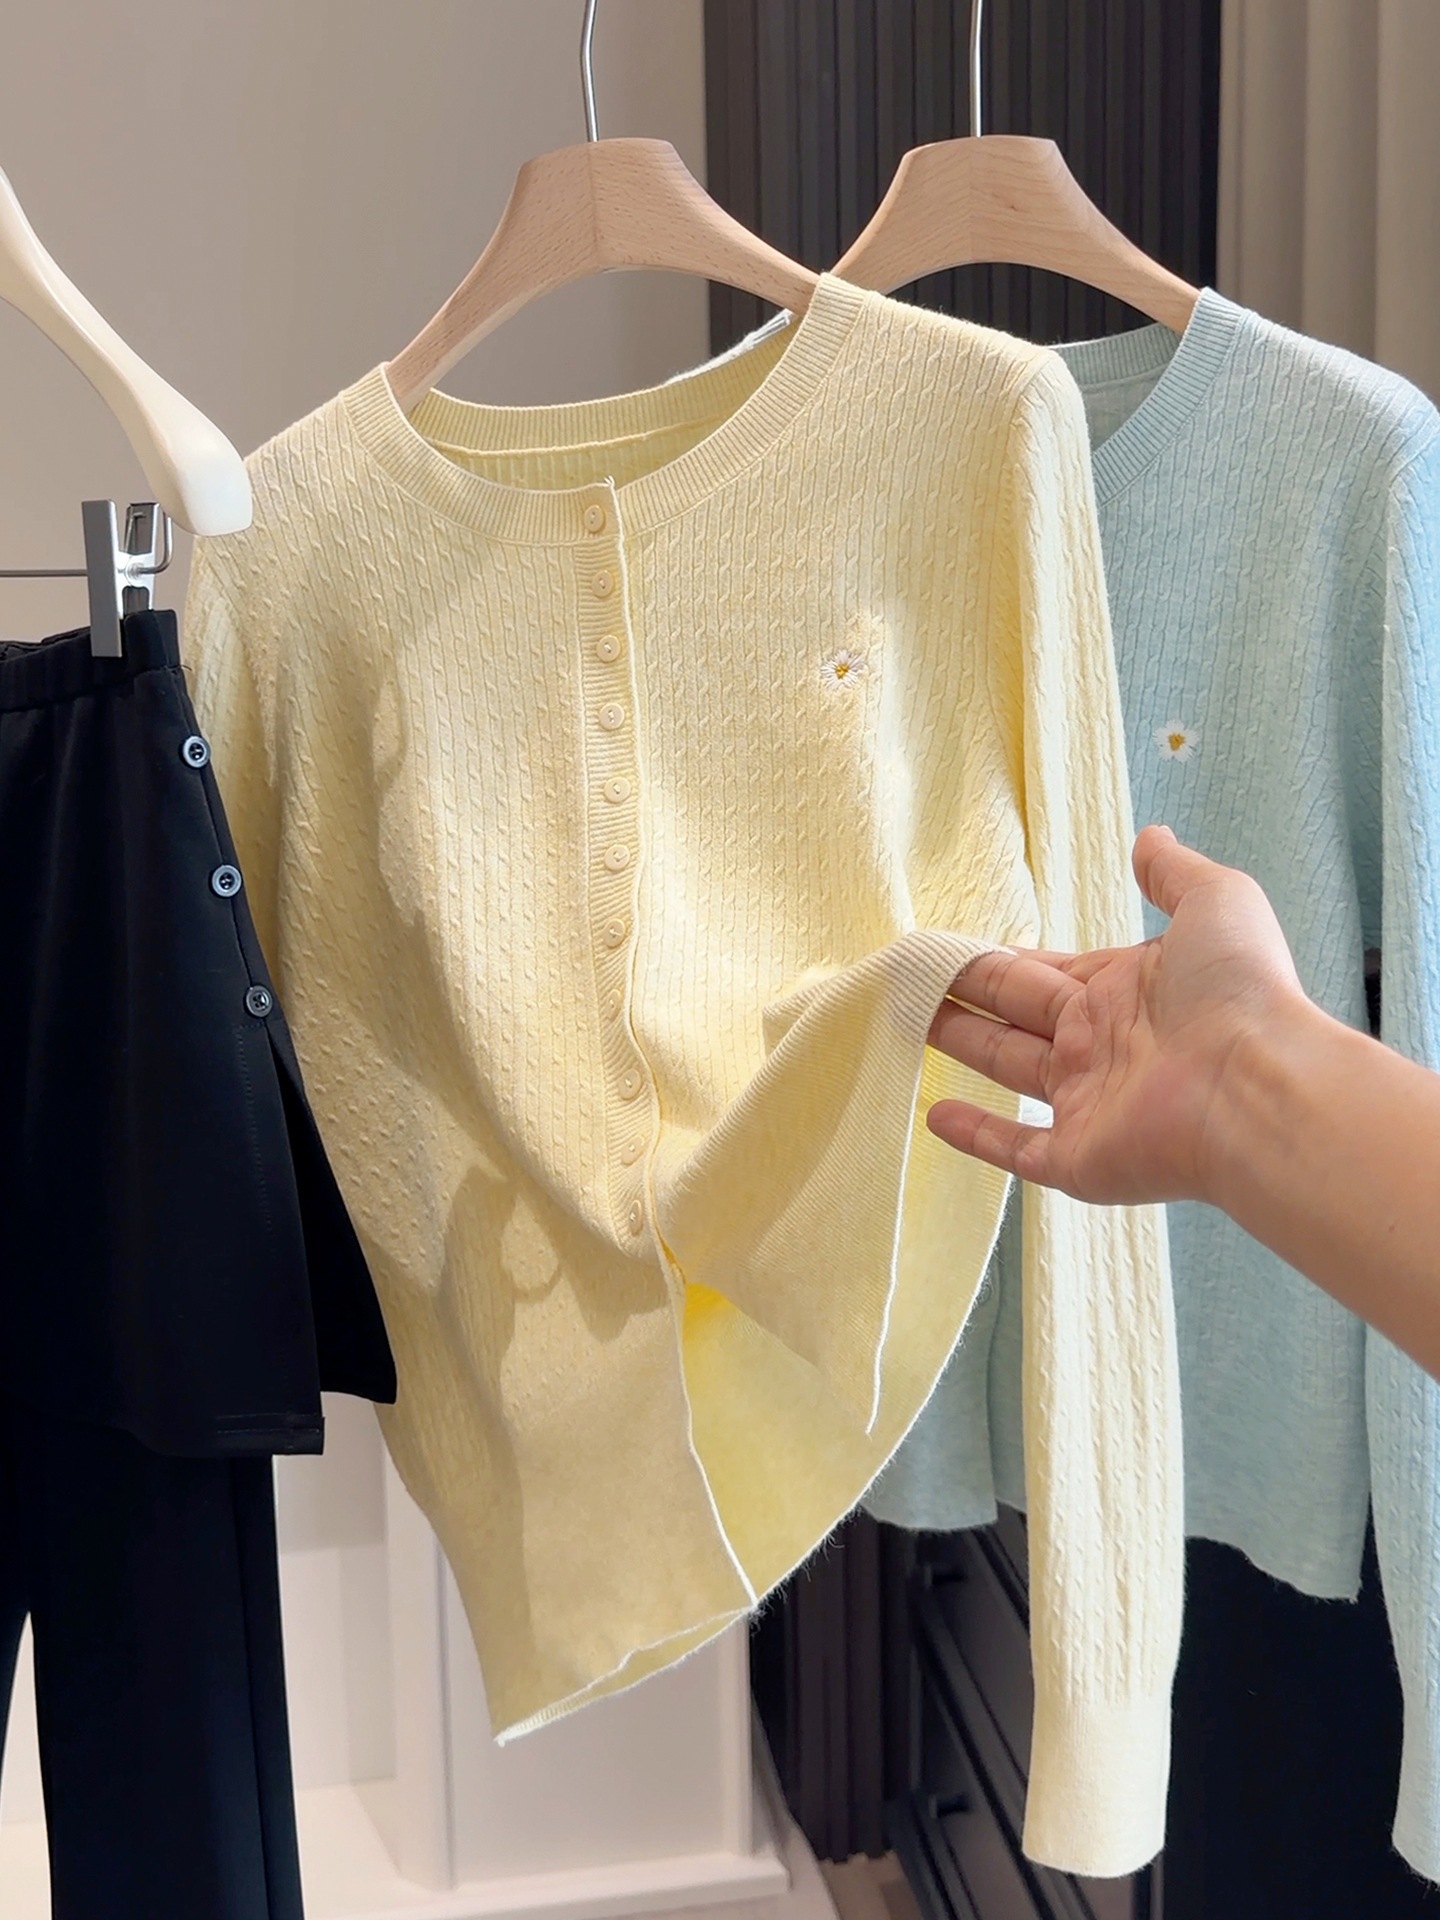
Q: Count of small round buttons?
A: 14